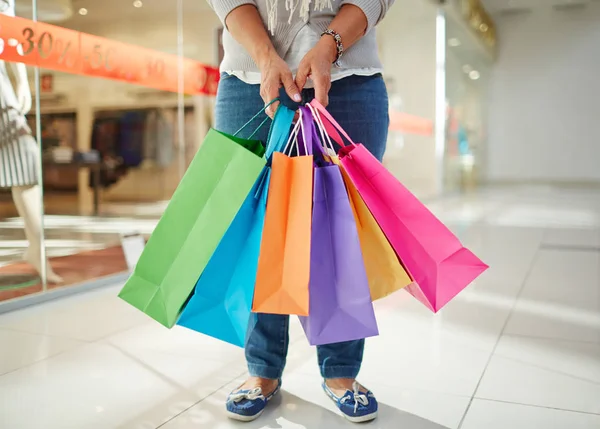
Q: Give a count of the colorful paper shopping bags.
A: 6